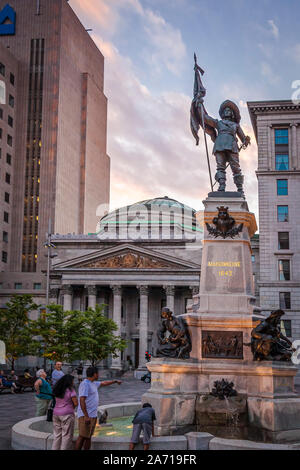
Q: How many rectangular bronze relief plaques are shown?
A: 1